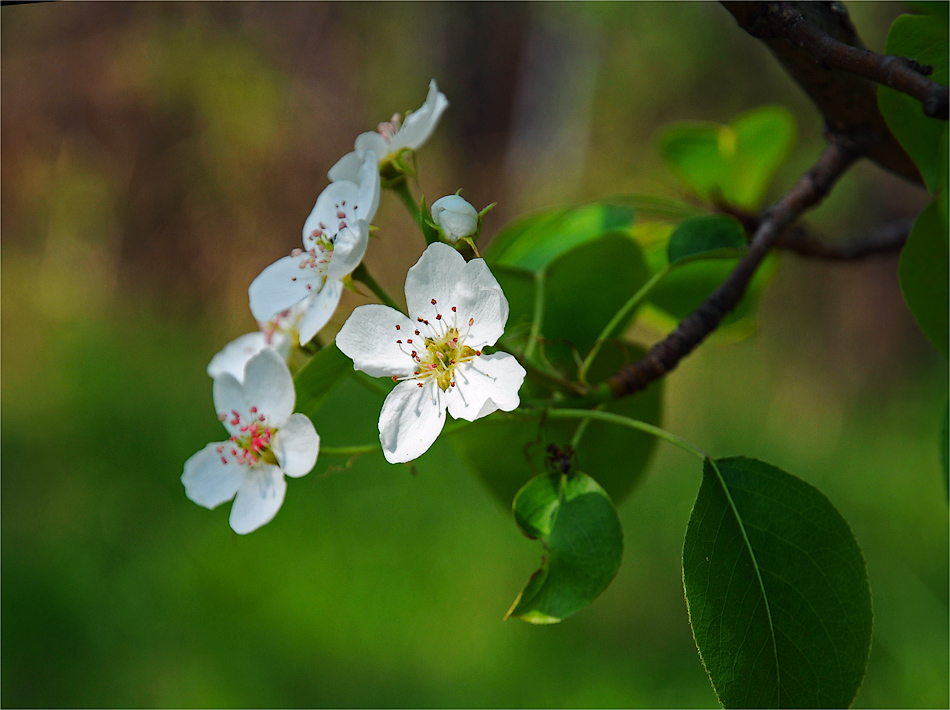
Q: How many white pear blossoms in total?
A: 5